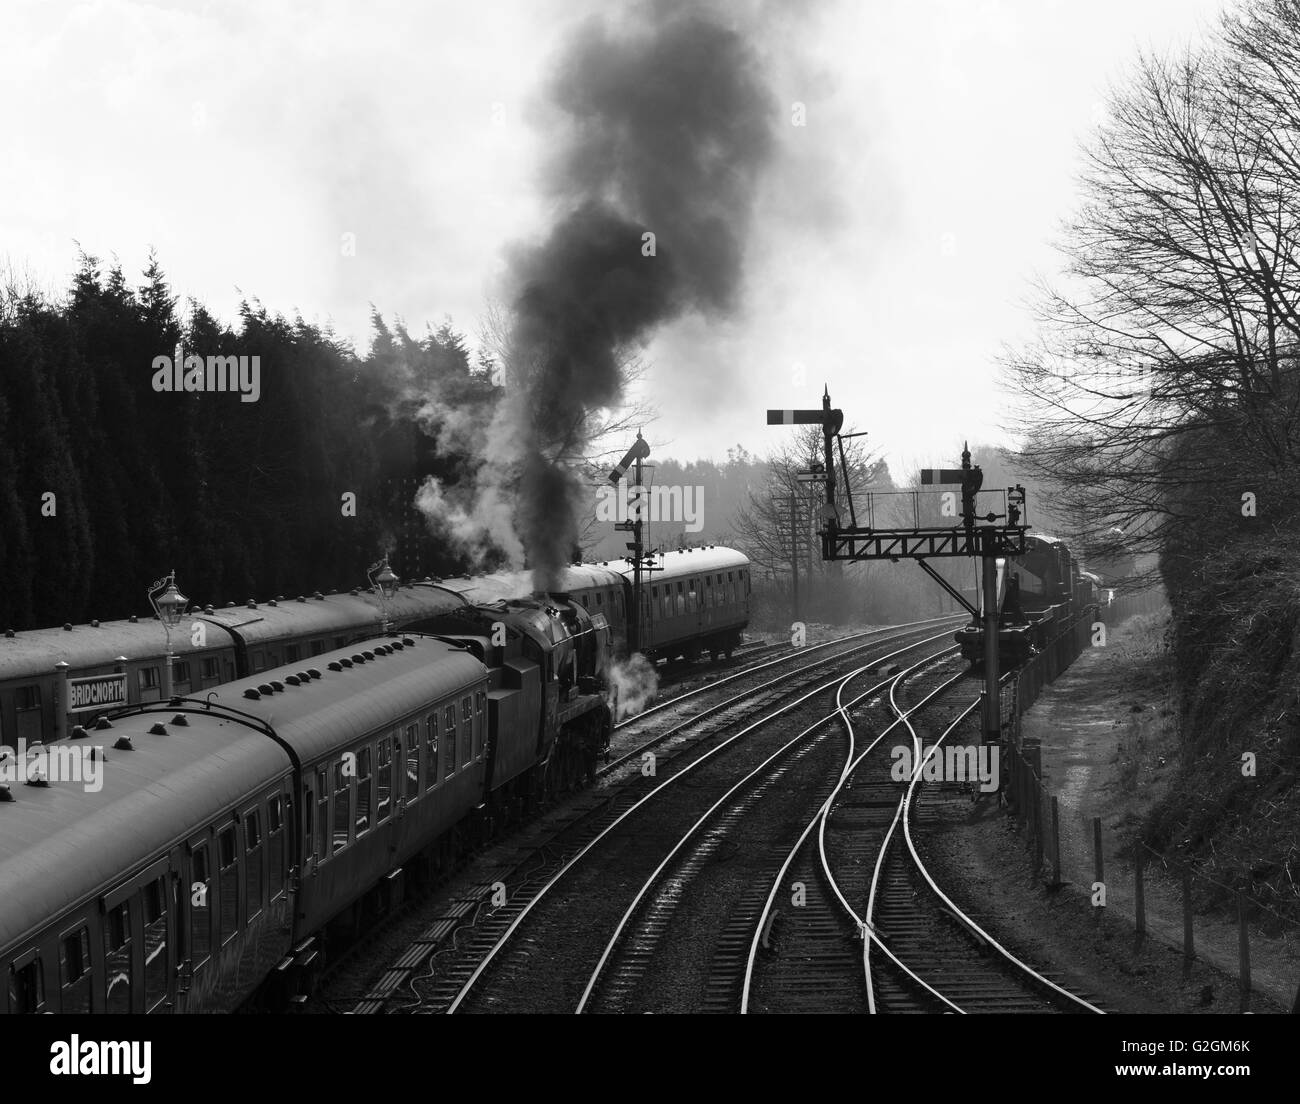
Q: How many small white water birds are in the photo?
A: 0